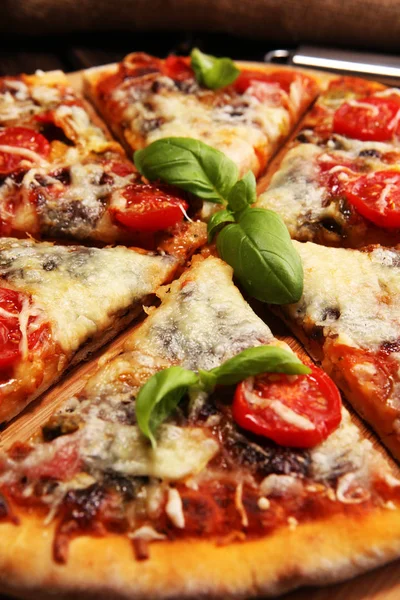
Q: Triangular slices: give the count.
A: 6